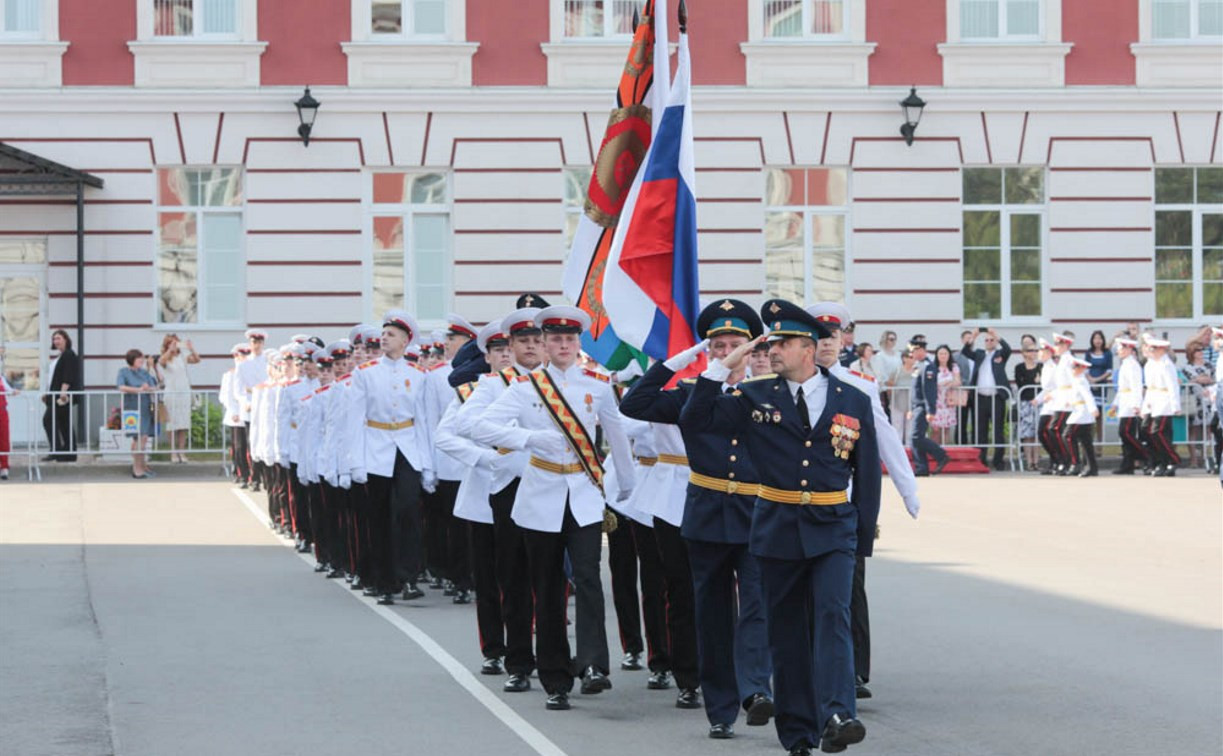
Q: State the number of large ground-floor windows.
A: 6